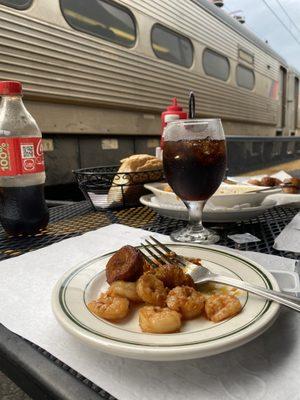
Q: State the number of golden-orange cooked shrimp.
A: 6